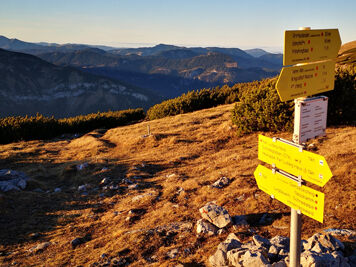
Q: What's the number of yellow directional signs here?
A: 4